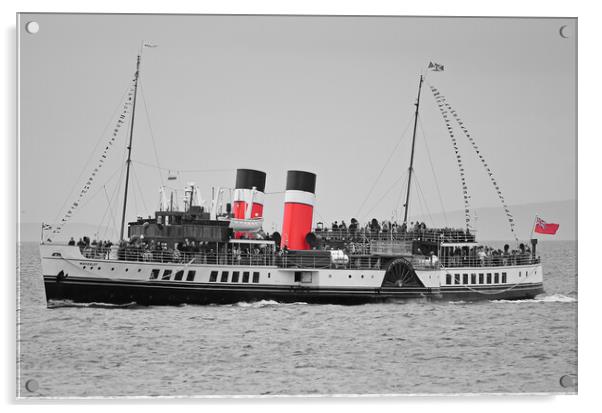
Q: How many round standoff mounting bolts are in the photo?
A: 4